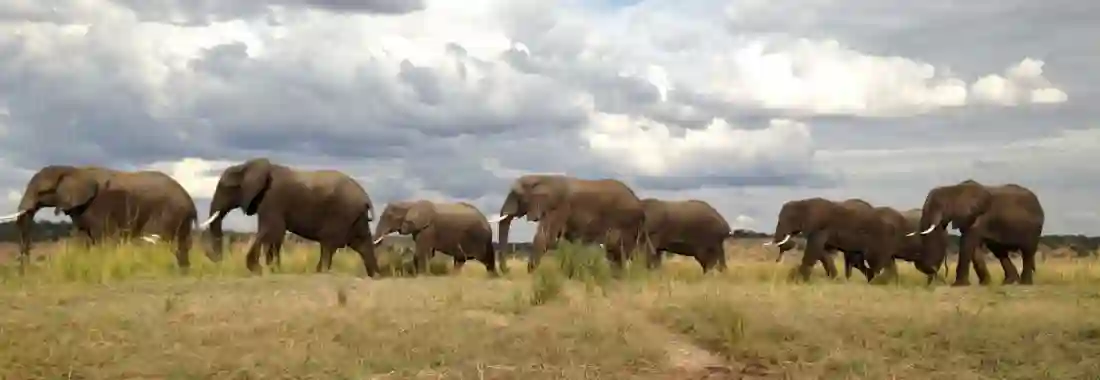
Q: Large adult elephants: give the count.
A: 4